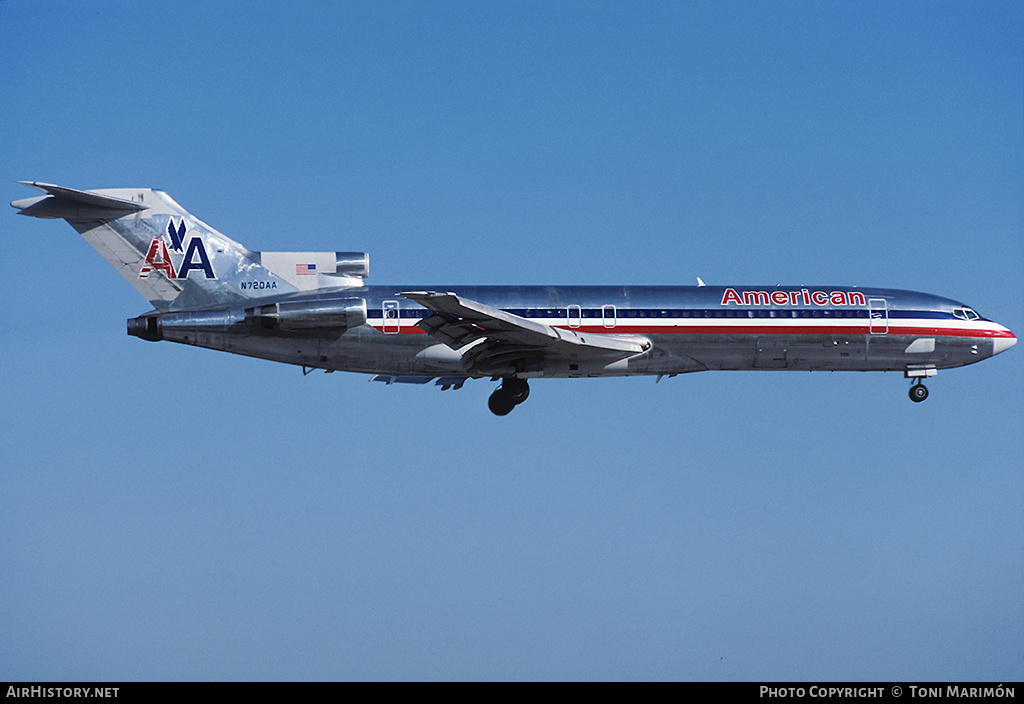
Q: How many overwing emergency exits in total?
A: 2